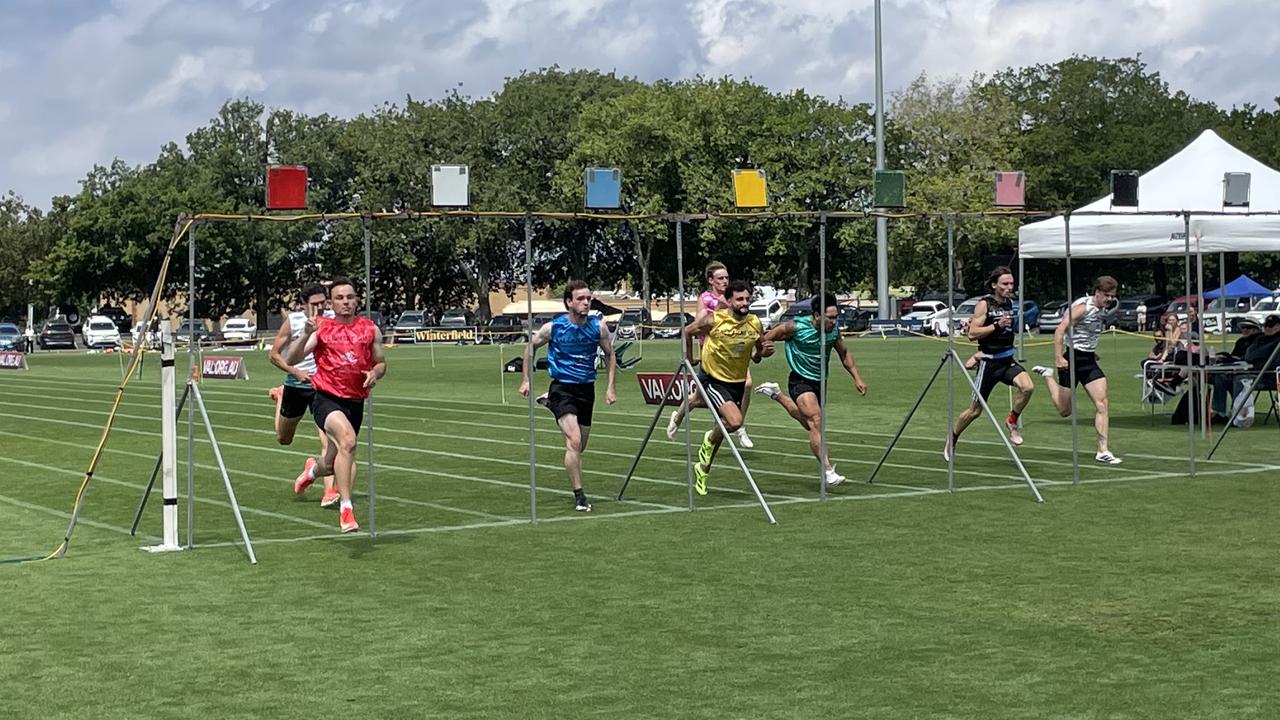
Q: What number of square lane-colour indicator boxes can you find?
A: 8